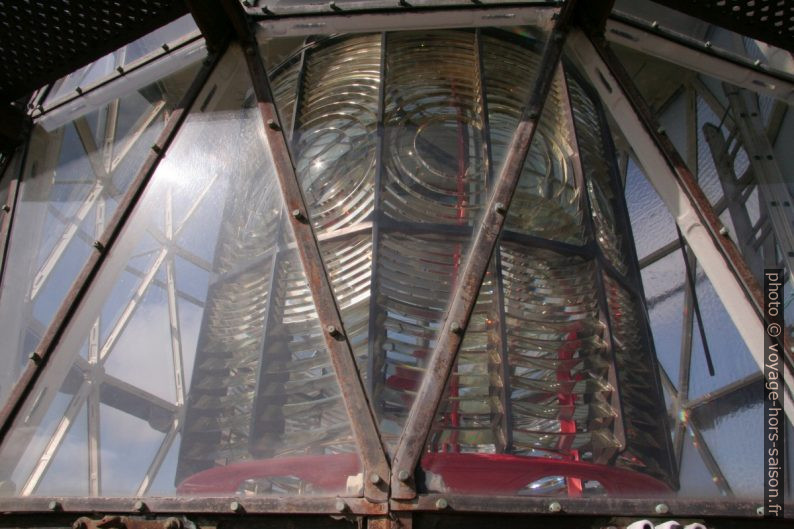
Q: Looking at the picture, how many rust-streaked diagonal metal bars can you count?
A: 4